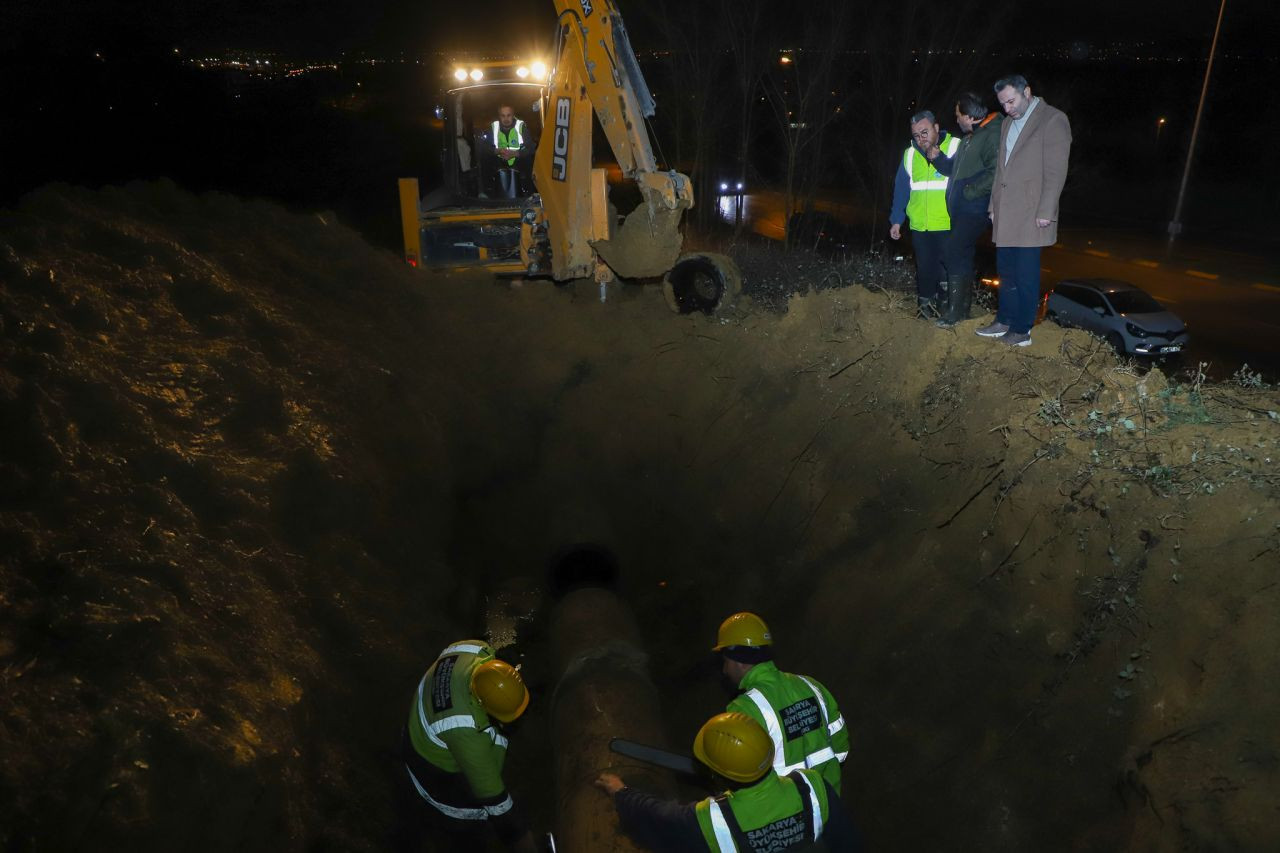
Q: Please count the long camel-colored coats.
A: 1